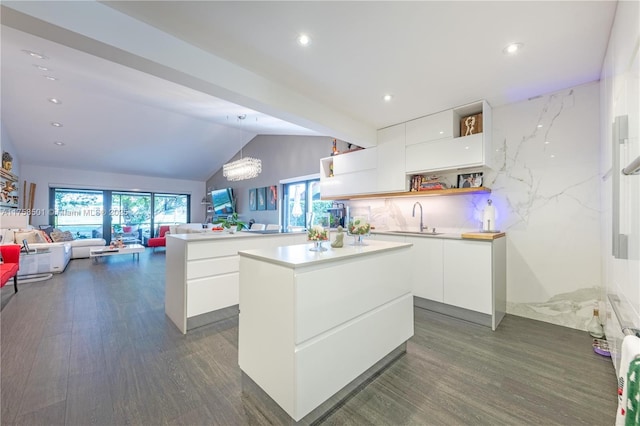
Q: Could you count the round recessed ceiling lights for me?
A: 9